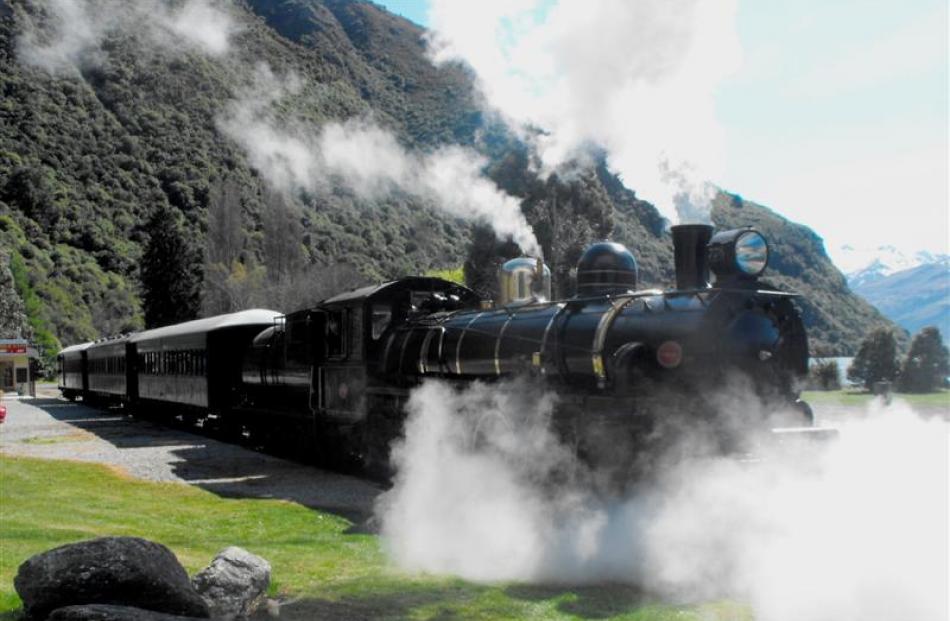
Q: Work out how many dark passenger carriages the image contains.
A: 3